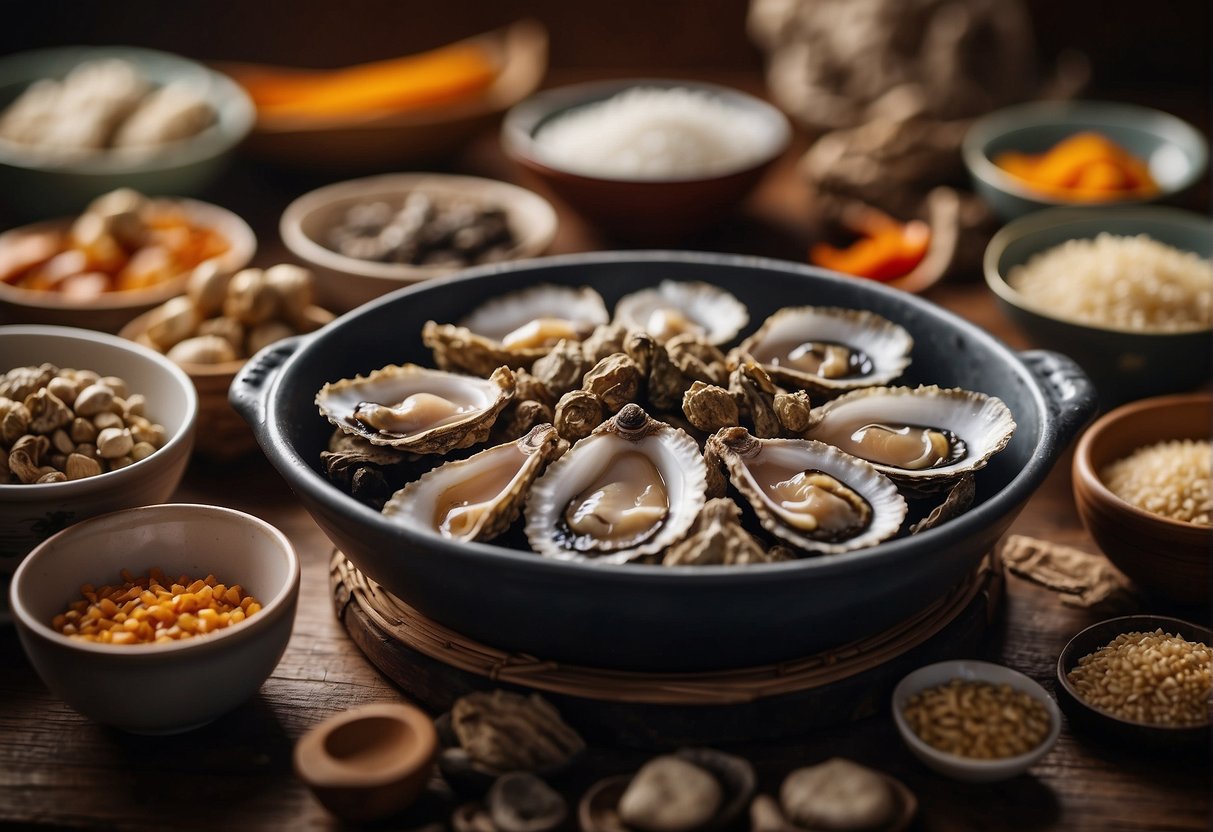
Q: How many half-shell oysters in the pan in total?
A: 8